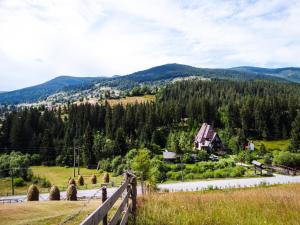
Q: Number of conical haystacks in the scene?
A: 8